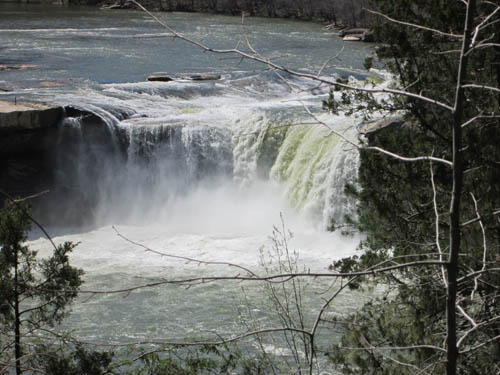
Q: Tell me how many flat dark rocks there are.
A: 2